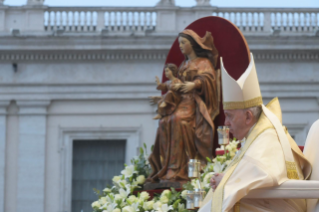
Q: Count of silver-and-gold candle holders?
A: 4